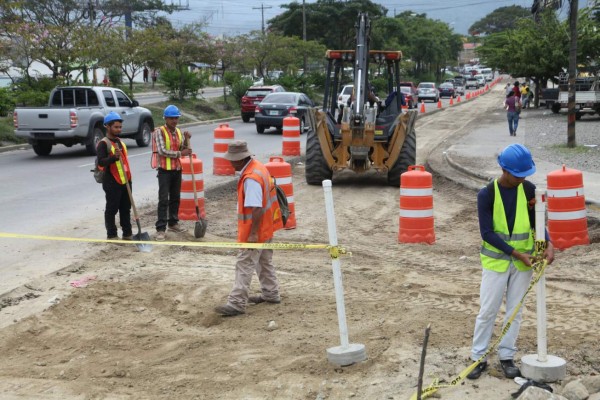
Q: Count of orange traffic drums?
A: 6